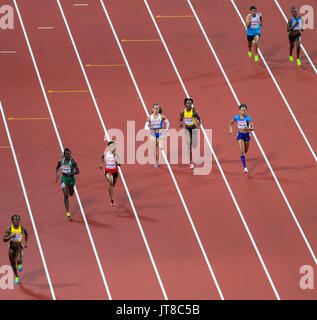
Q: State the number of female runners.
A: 8